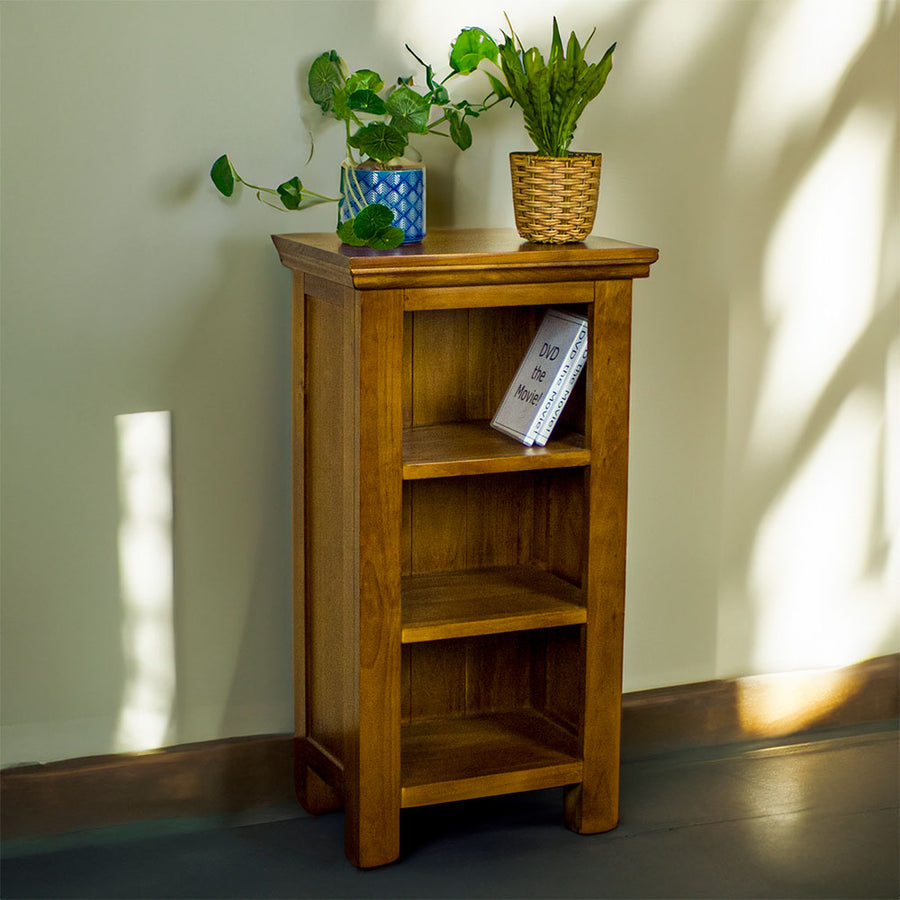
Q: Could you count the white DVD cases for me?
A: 2